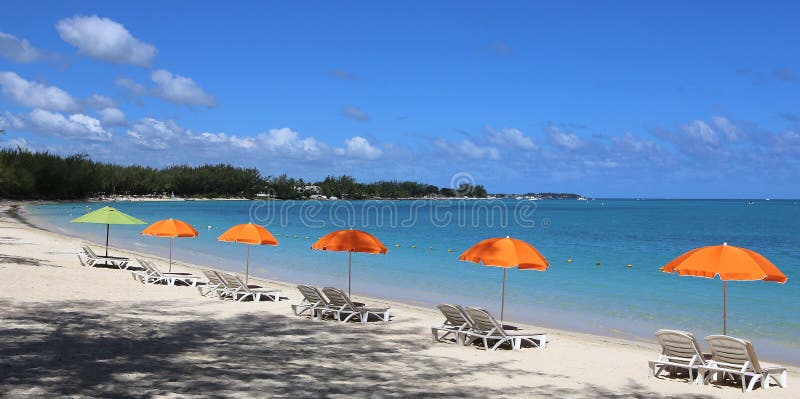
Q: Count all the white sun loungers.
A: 12